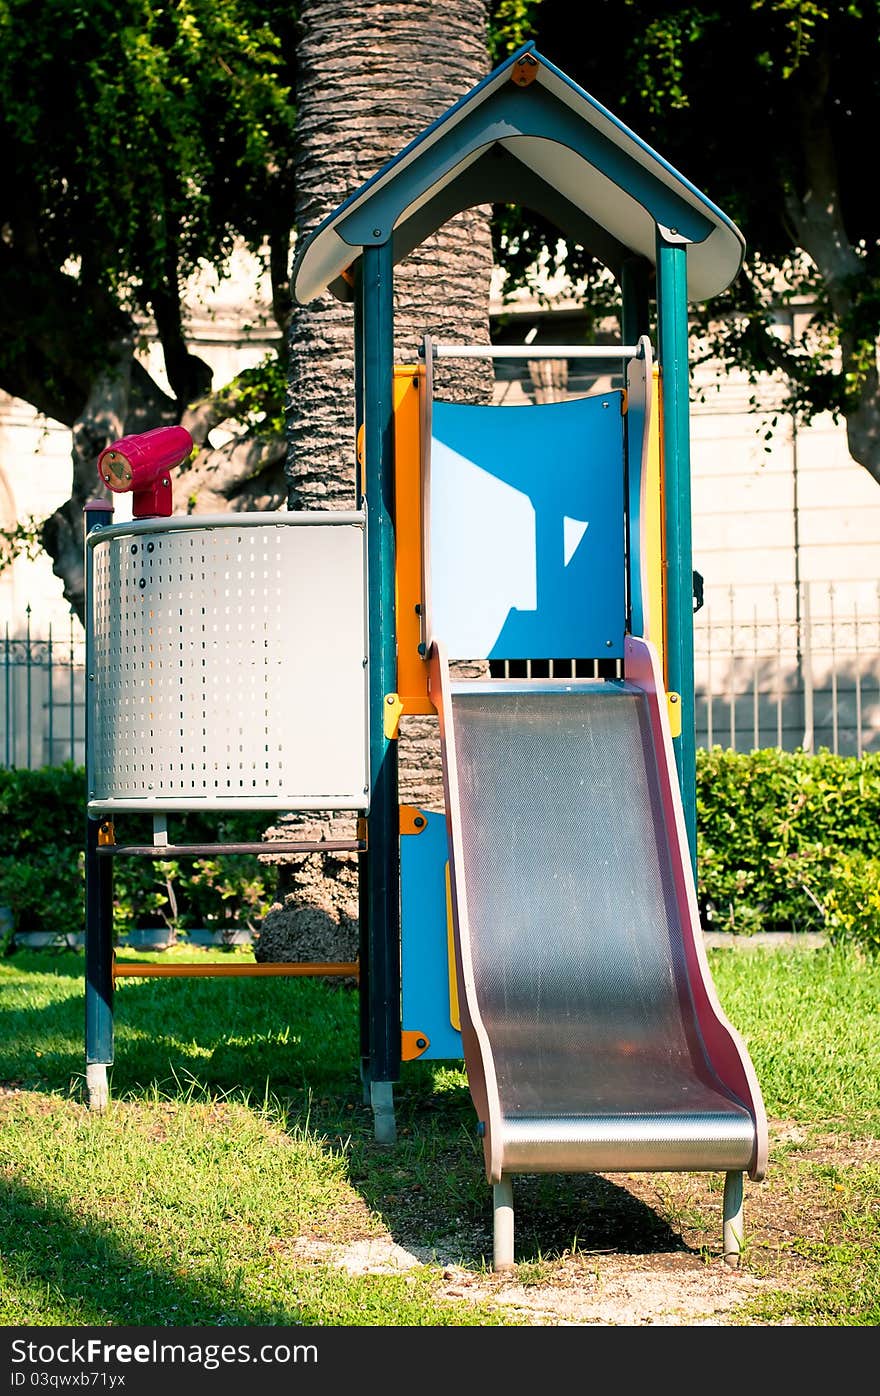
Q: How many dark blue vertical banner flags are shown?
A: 0